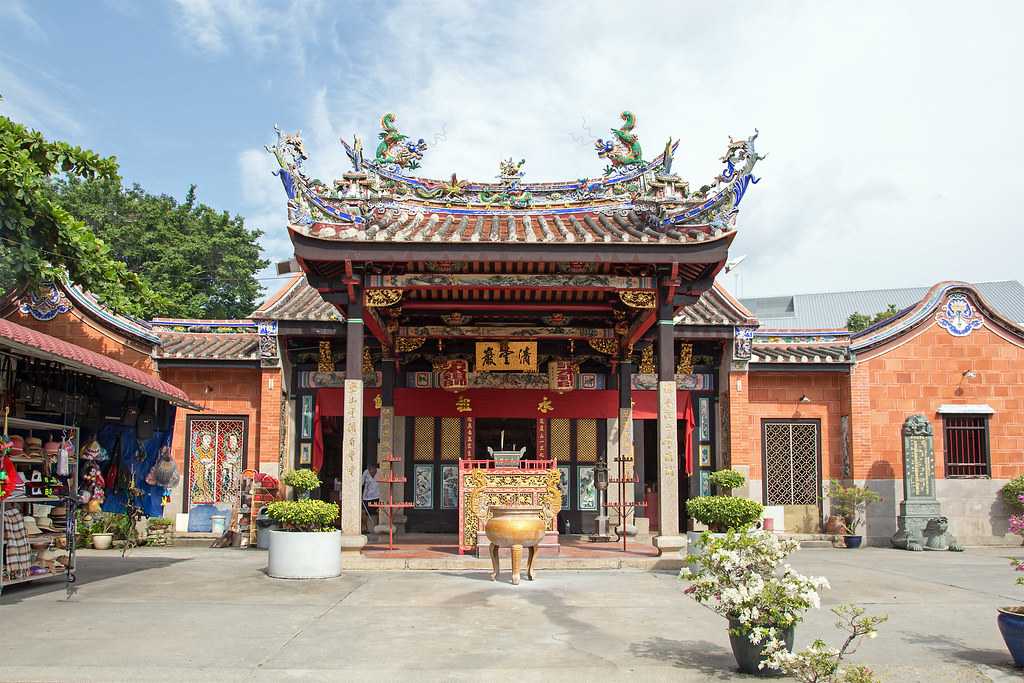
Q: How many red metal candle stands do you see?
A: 2